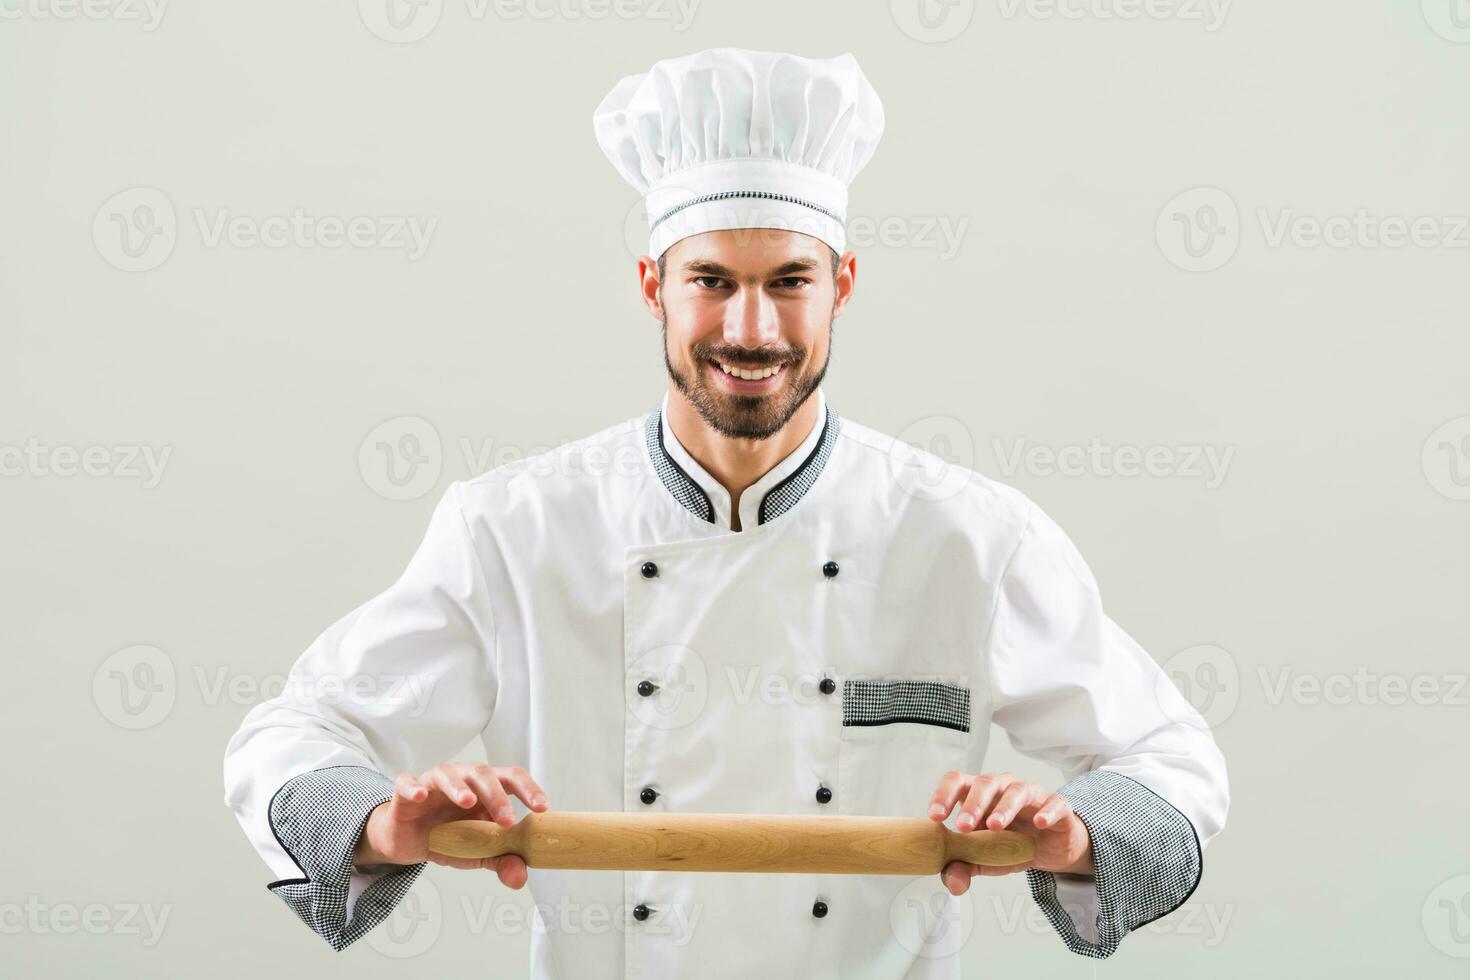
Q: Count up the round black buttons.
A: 8